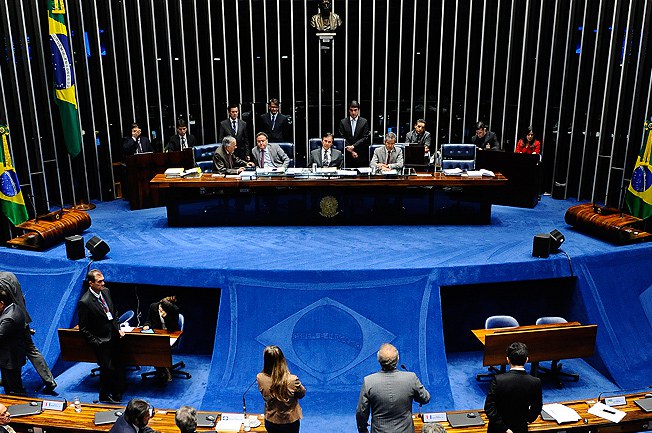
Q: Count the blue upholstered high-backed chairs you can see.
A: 5